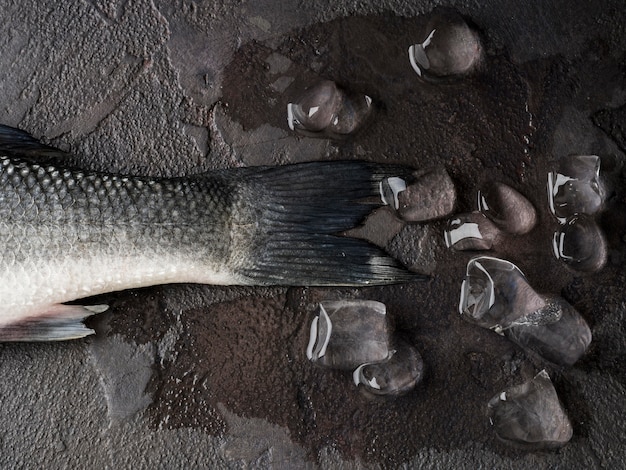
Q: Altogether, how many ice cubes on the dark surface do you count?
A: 13